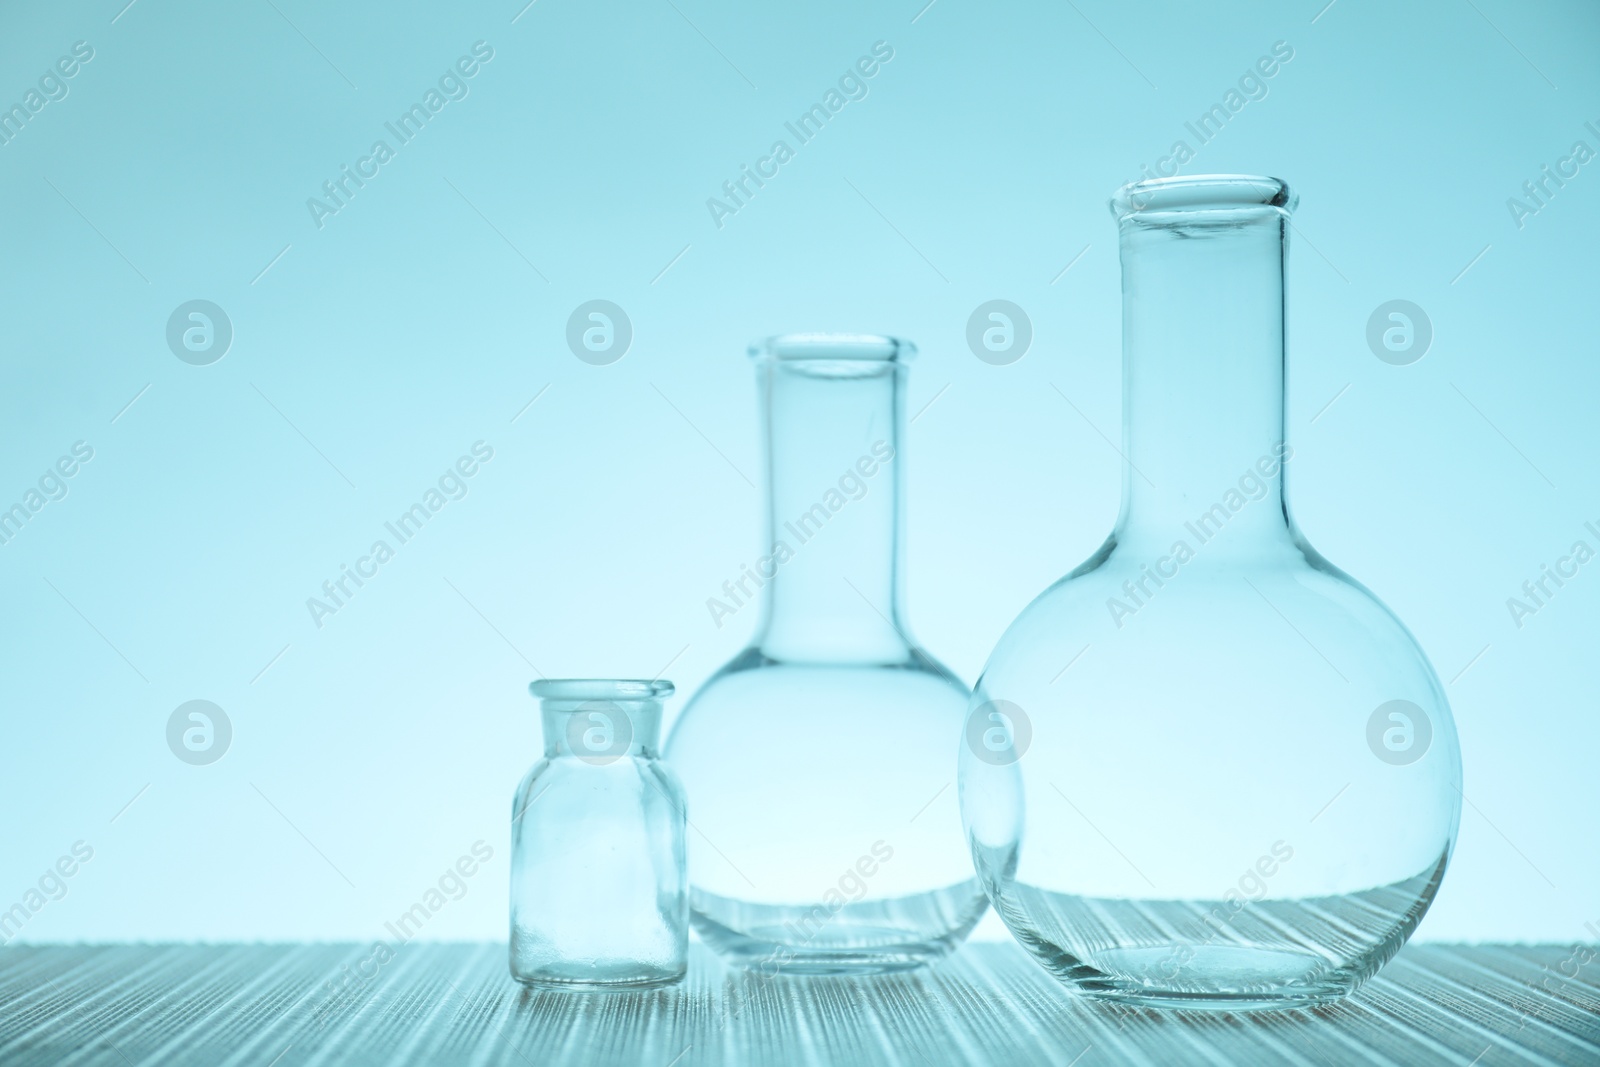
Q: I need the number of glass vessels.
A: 3